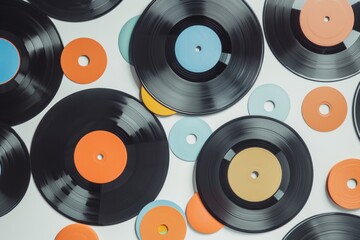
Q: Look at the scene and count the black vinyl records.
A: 9